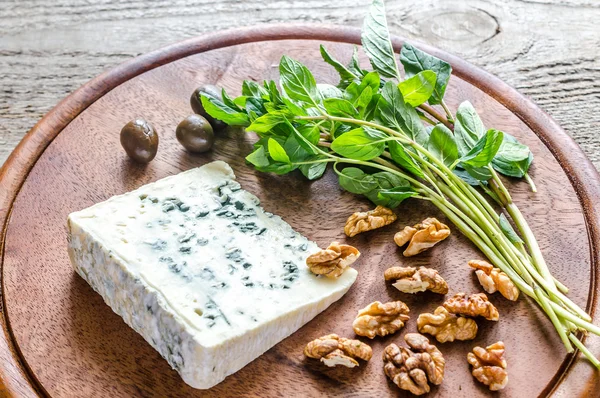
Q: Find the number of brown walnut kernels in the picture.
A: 11